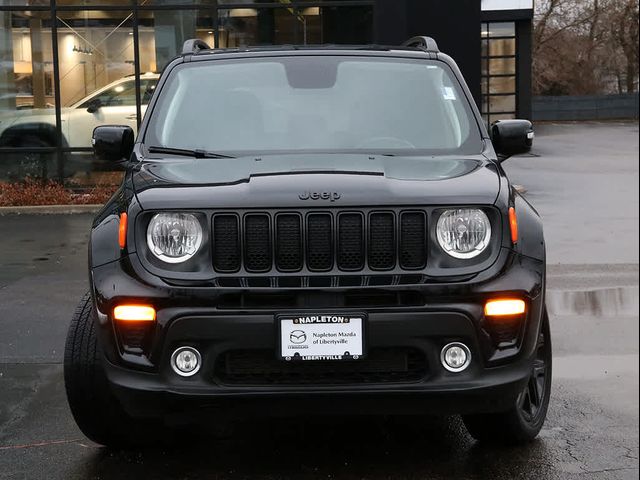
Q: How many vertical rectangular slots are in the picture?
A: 7